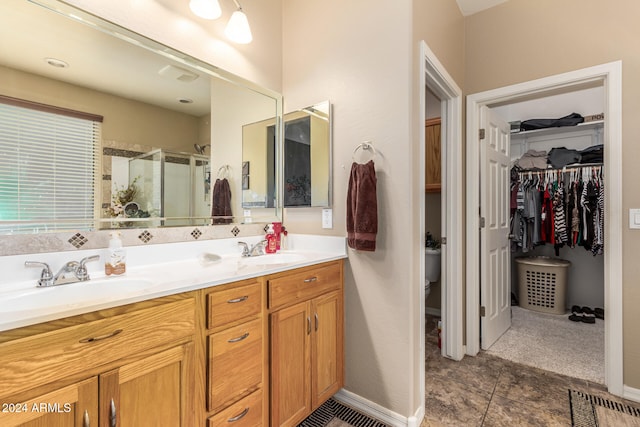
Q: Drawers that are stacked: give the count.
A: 3